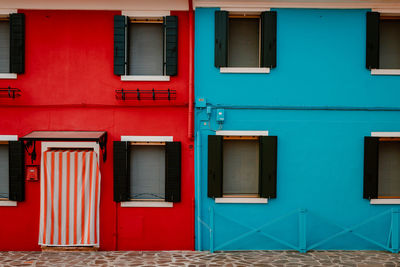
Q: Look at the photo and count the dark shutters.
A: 12